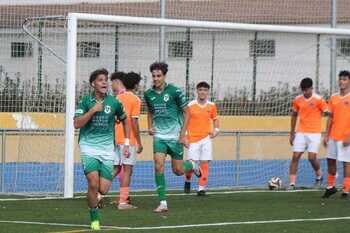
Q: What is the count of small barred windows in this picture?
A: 5